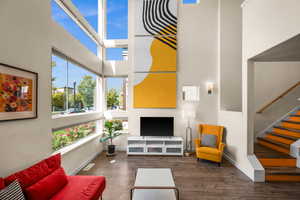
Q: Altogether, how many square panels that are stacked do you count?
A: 3